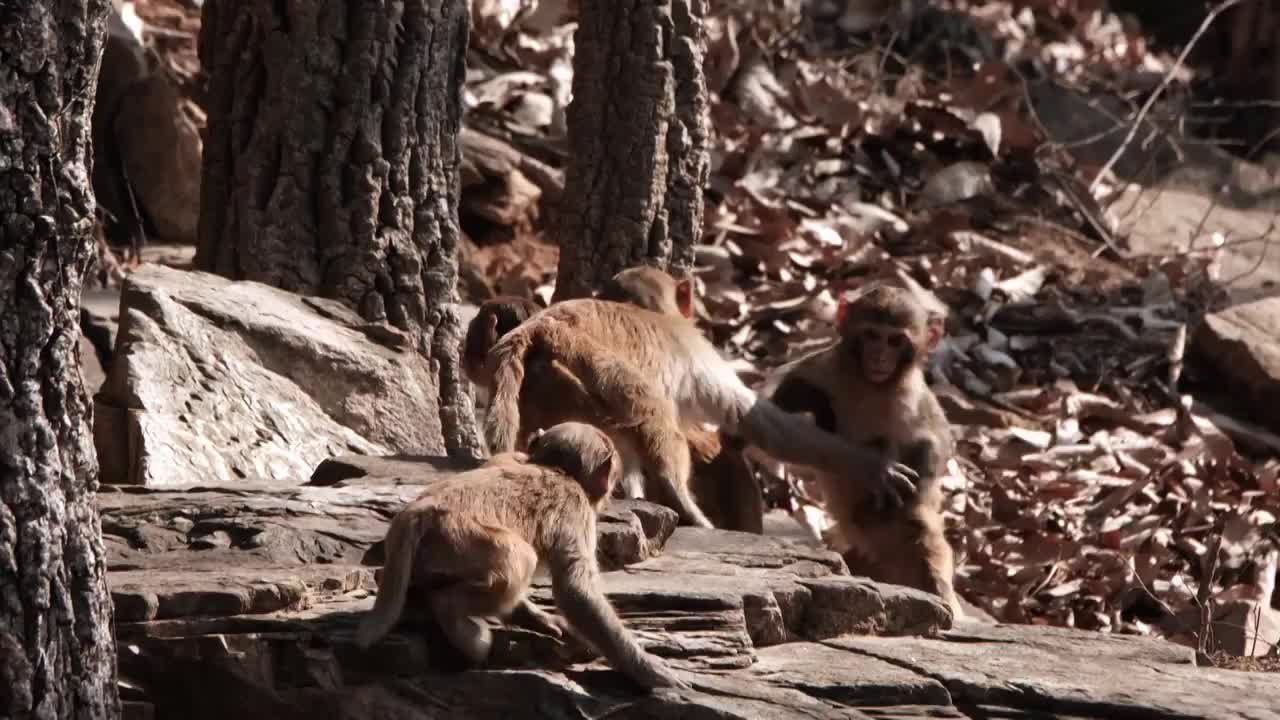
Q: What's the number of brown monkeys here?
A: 4